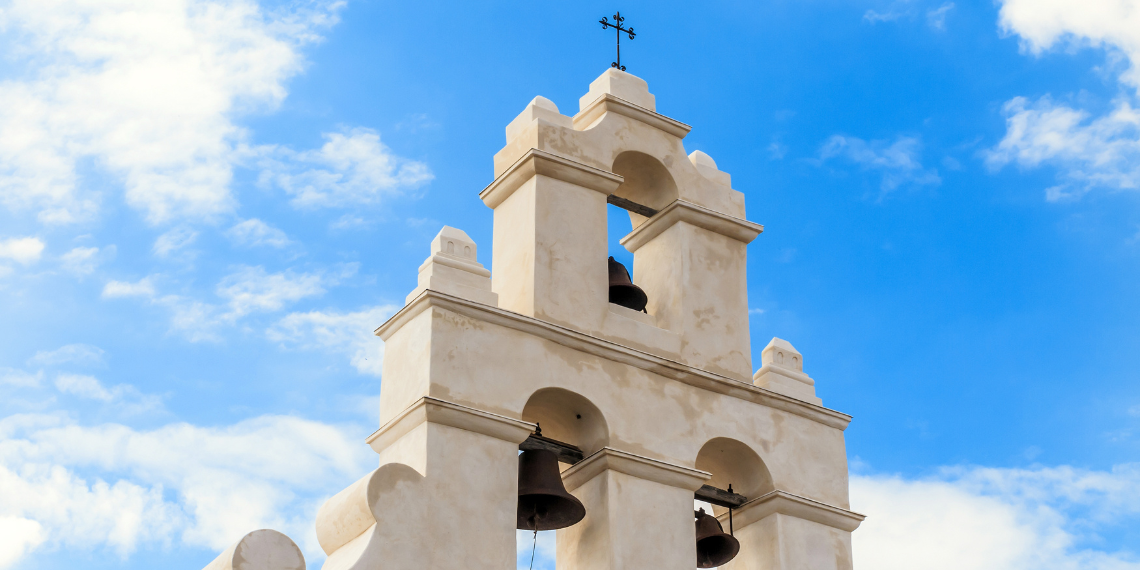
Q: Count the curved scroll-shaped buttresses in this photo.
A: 2